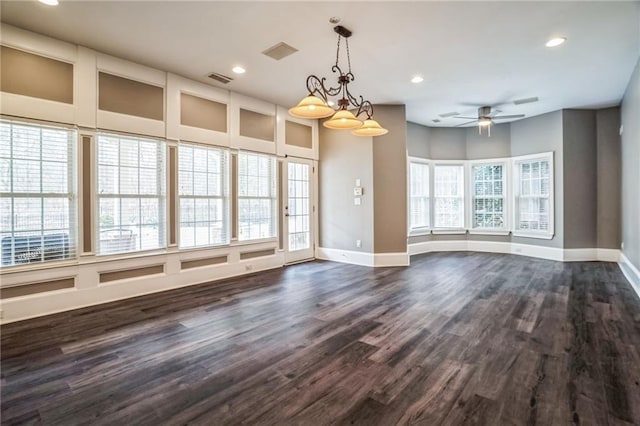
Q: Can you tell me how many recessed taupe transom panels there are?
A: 5